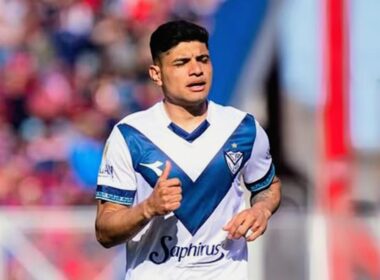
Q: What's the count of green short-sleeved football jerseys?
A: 0